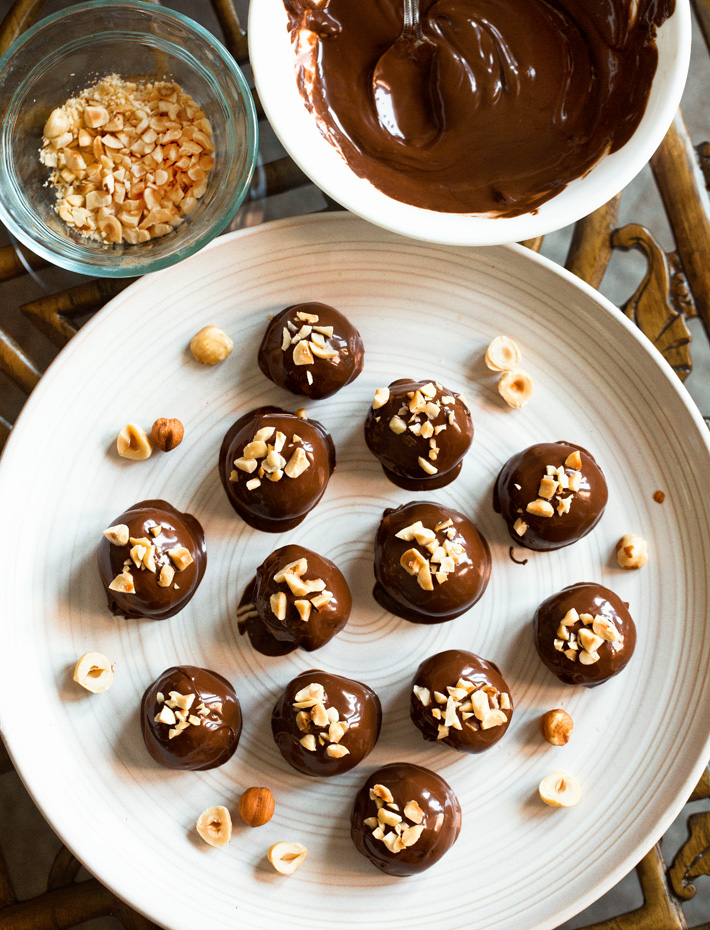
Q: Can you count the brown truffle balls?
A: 12